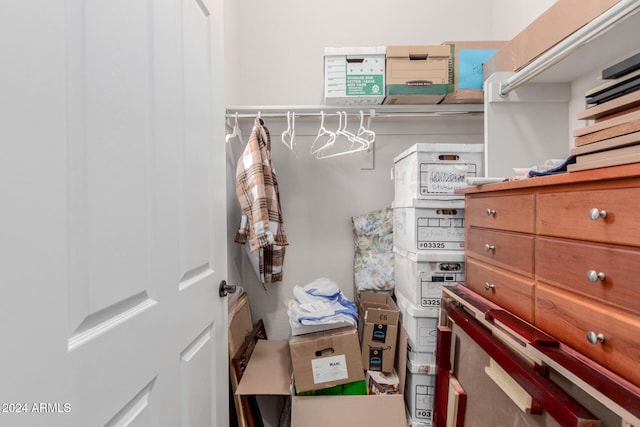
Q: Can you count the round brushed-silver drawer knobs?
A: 6